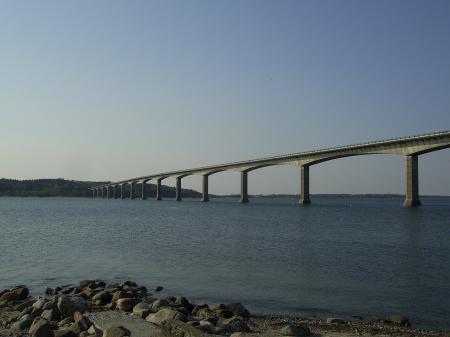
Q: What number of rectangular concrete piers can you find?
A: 14